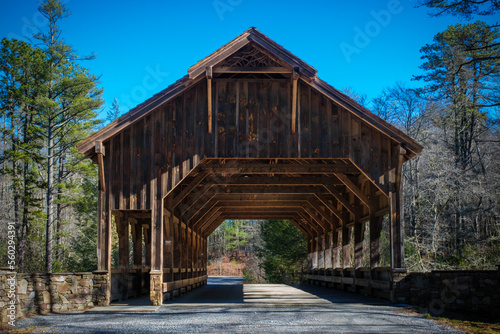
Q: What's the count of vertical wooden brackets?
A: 4